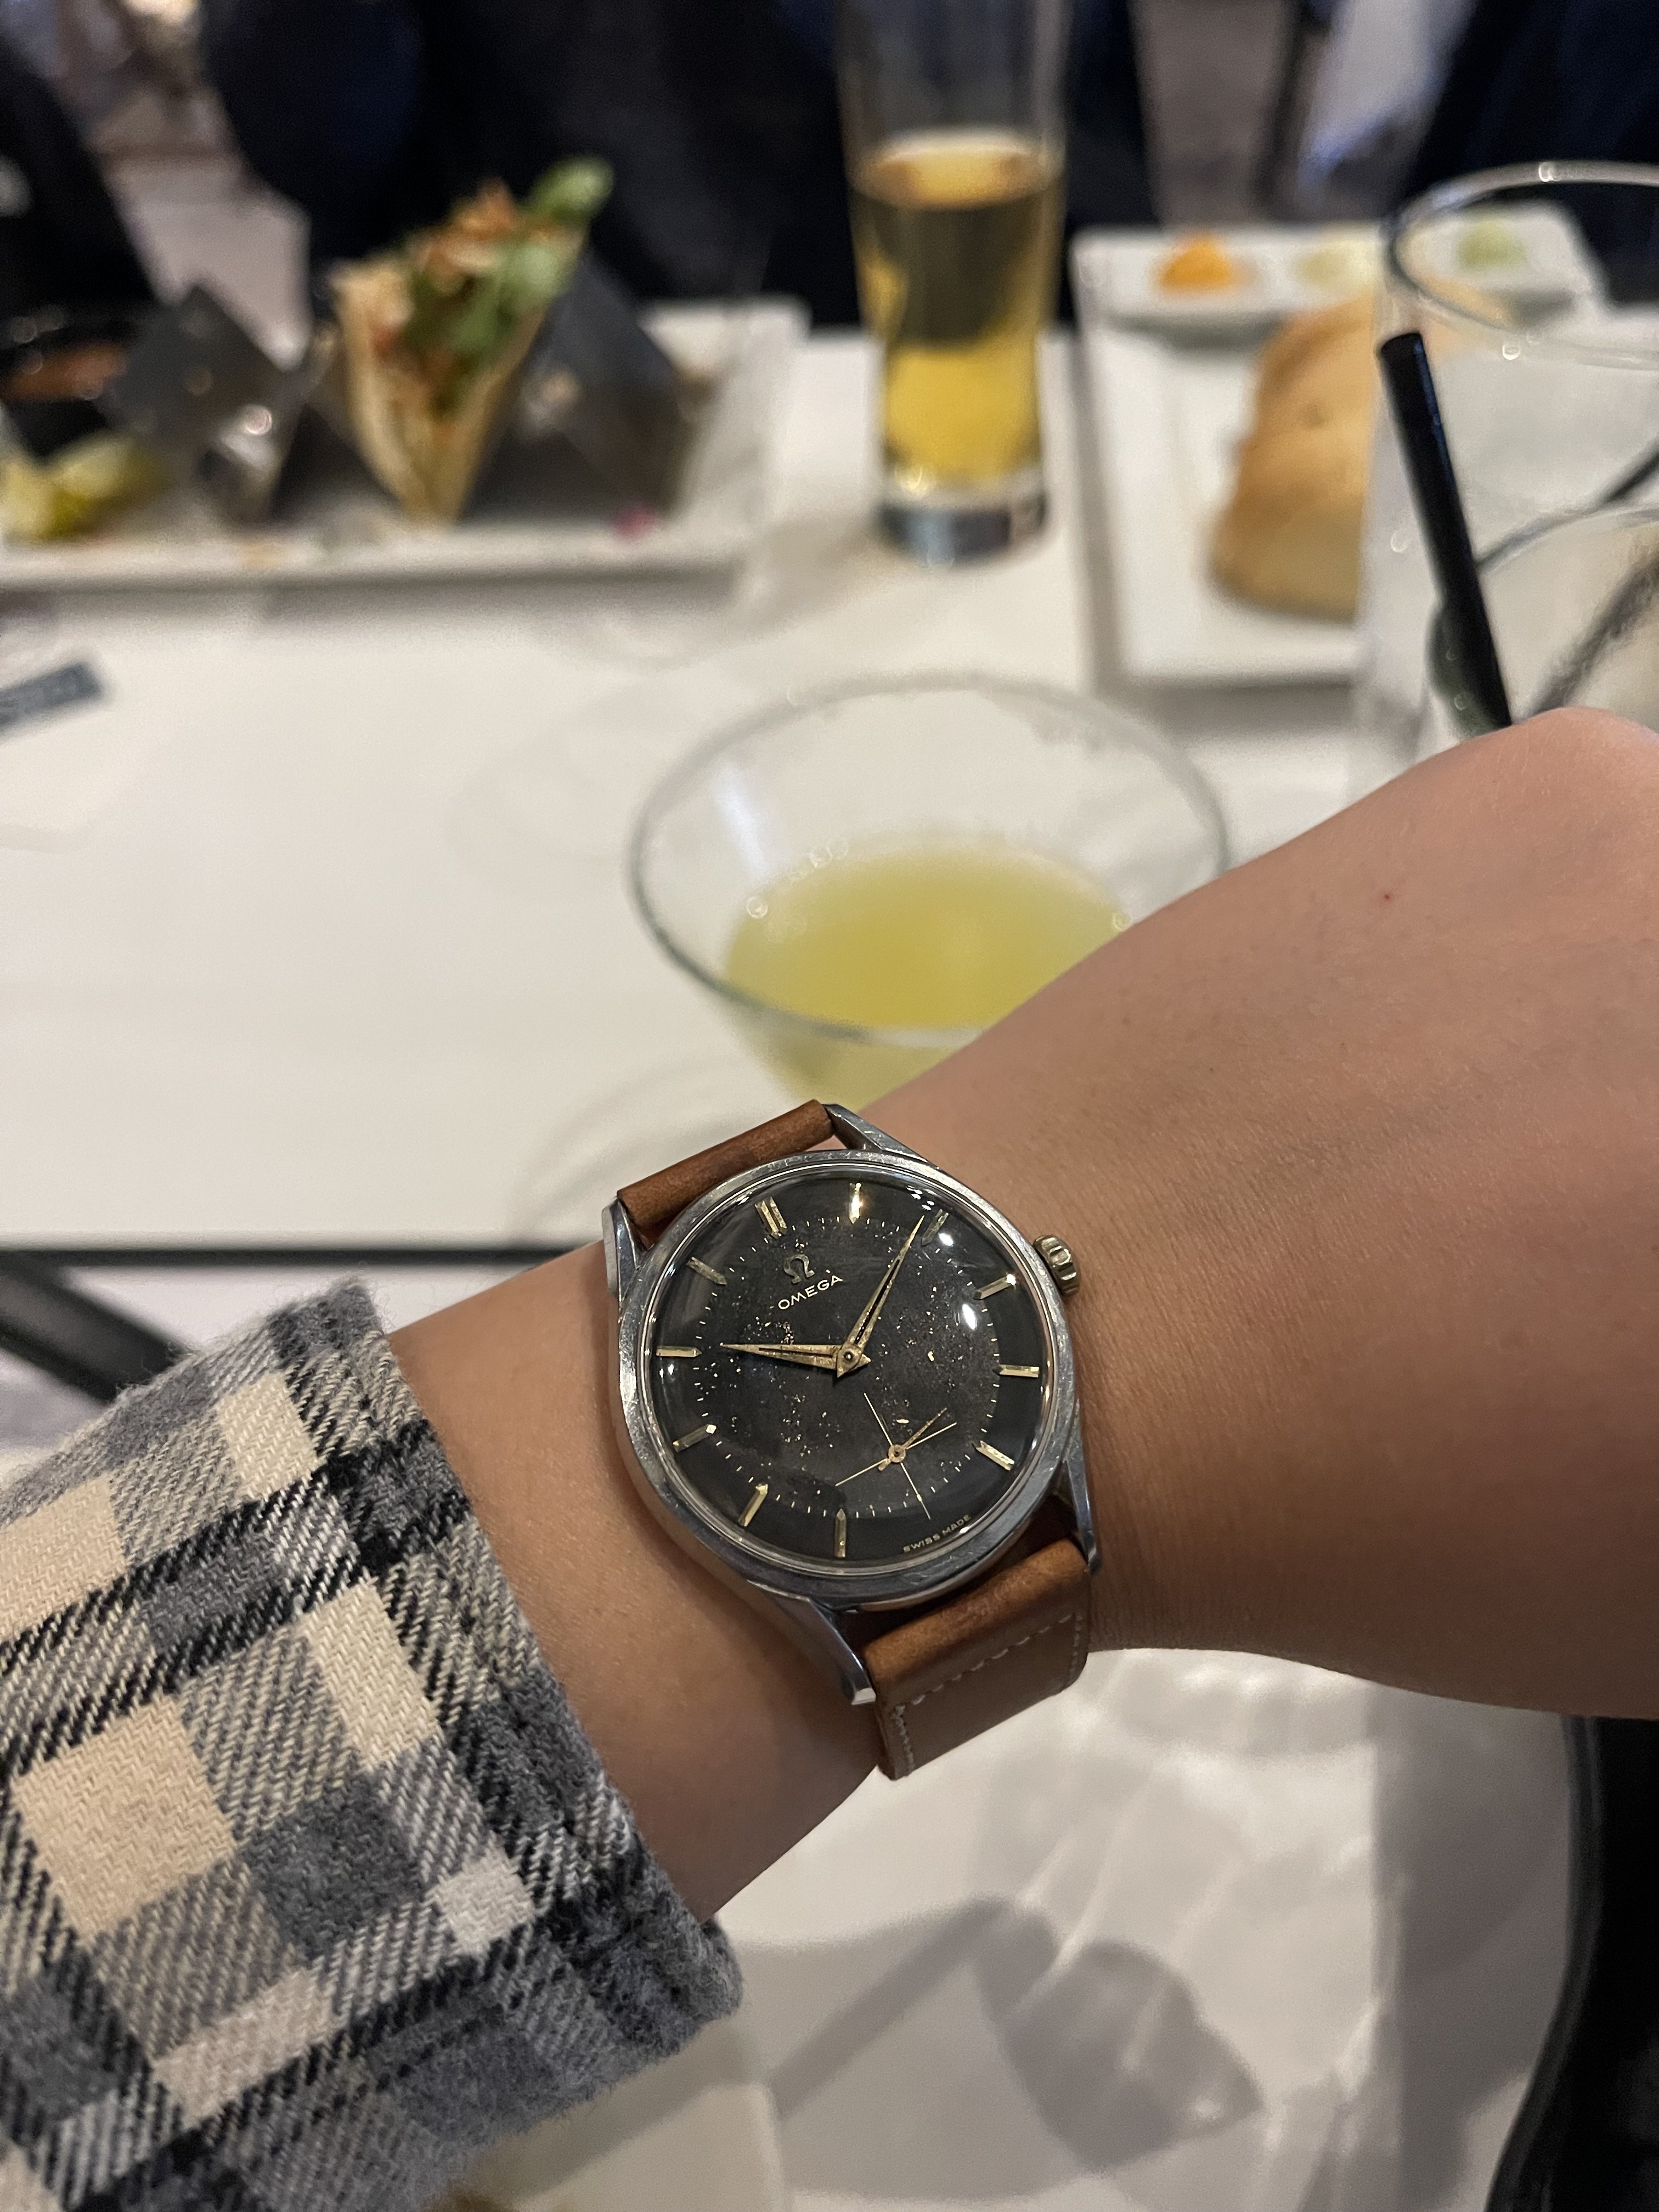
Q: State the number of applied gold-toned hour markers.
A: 11